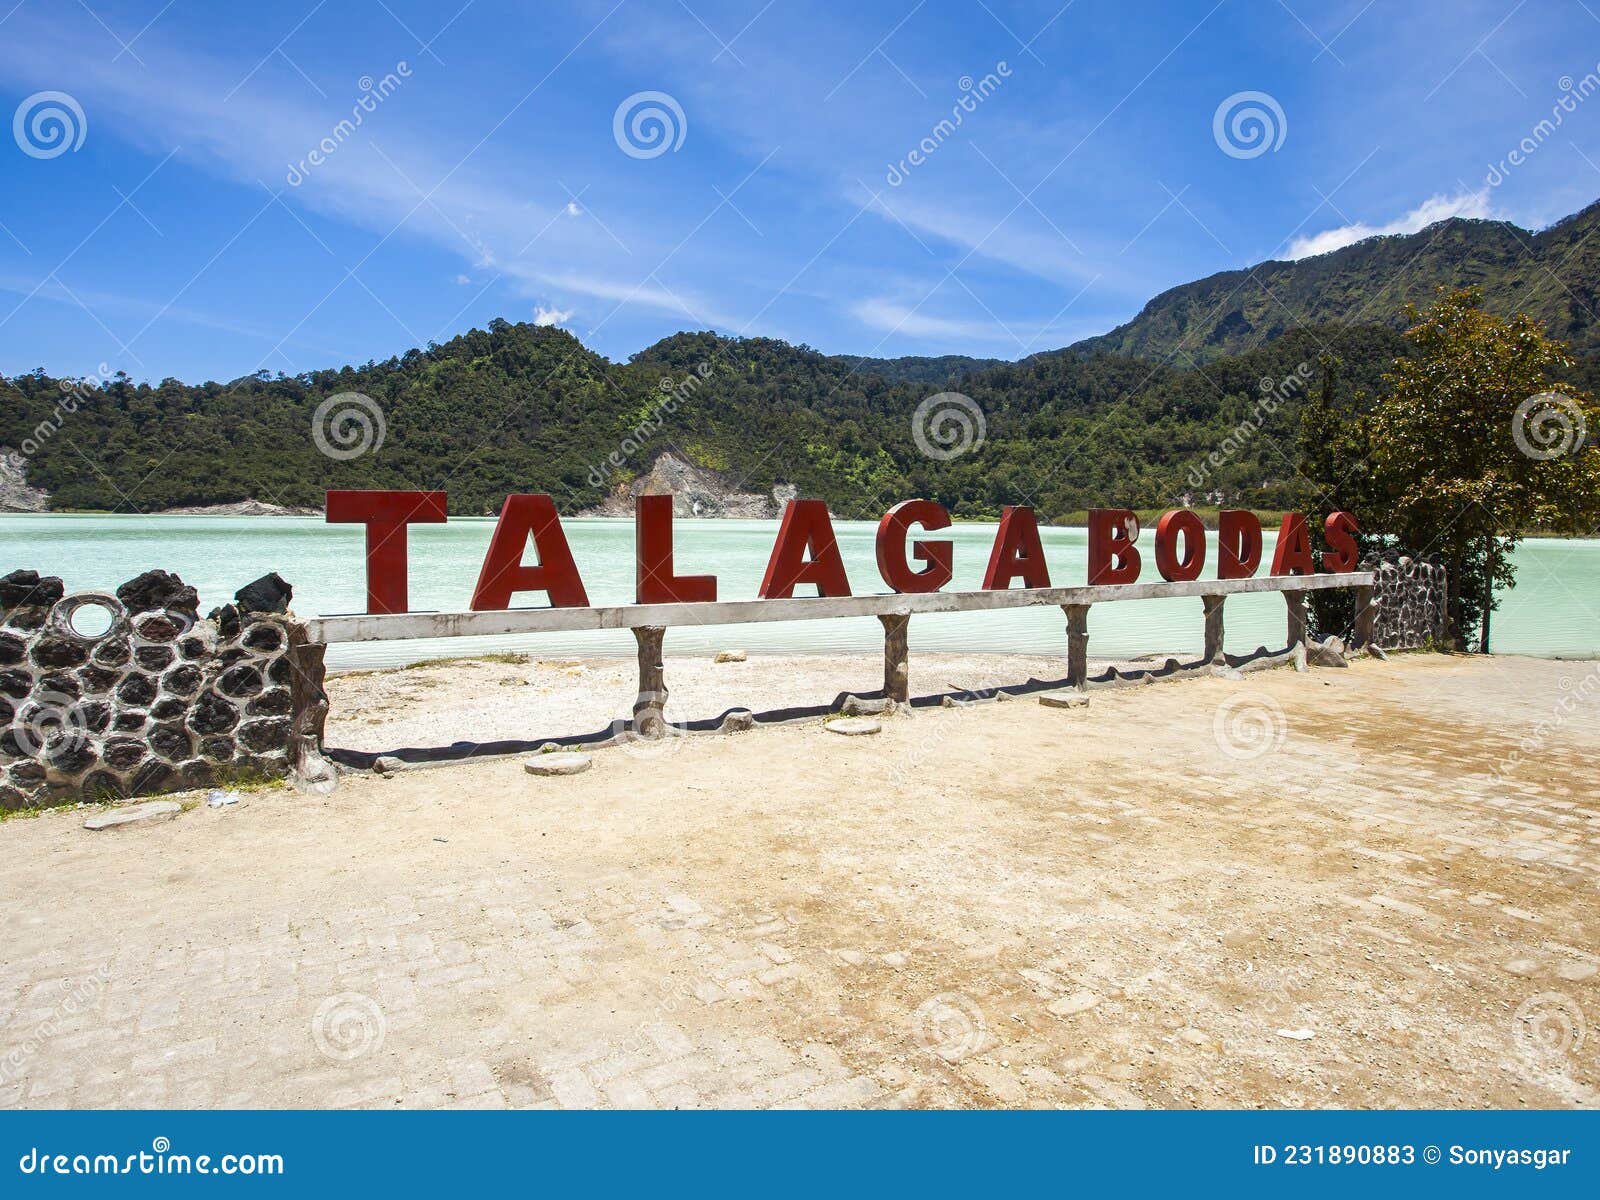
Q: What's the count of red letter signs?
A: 11